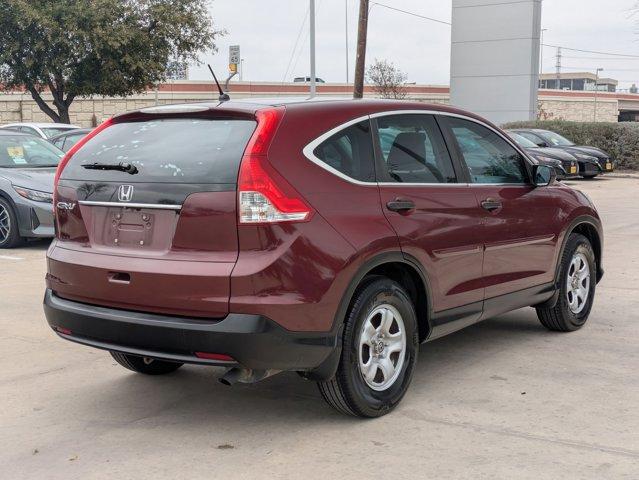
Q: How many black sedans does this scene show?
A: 2